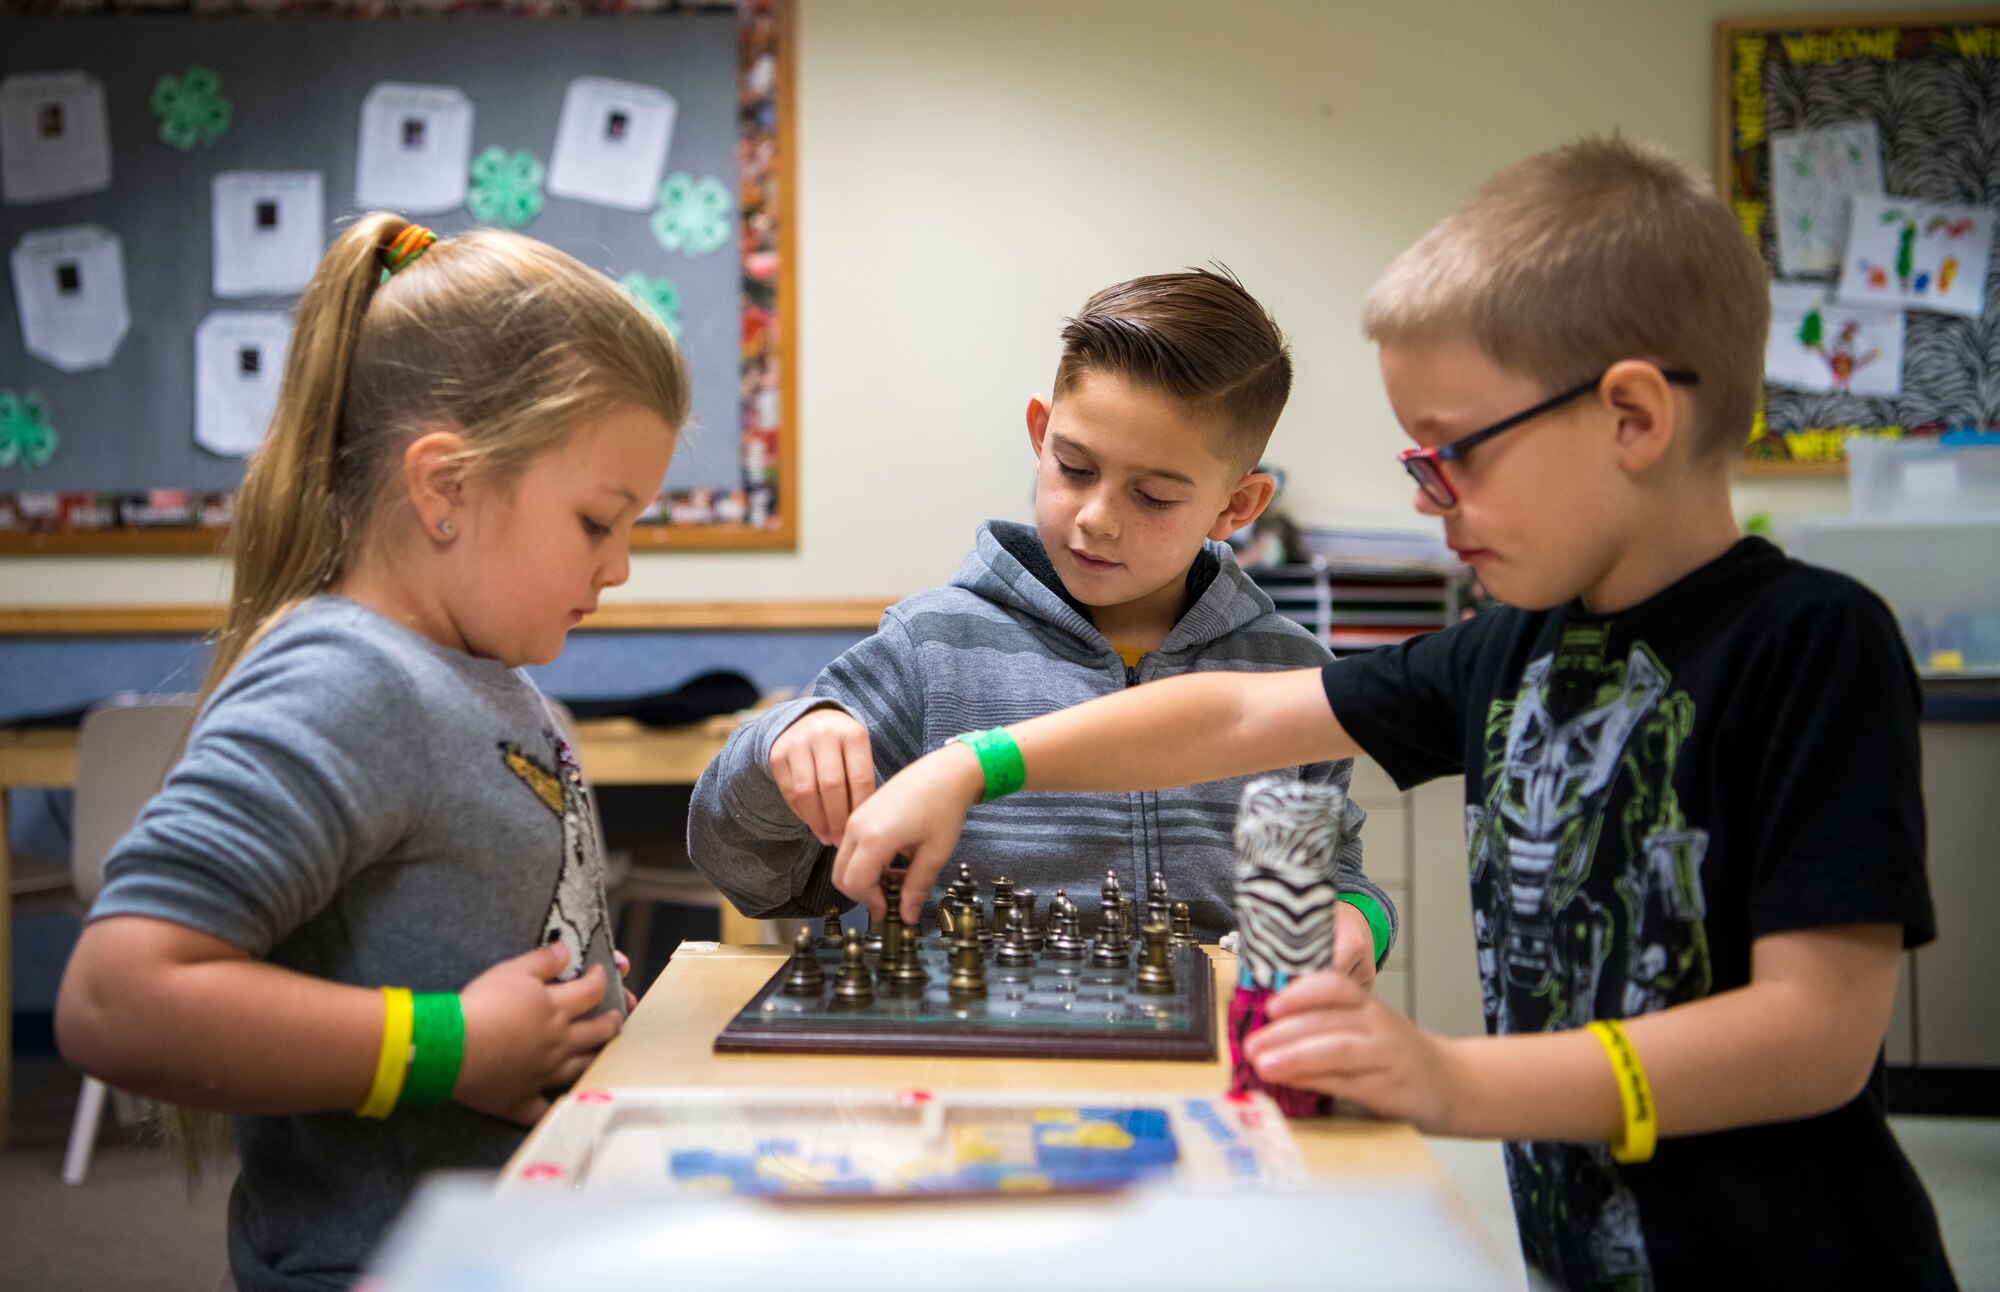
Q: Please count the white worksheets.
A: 6